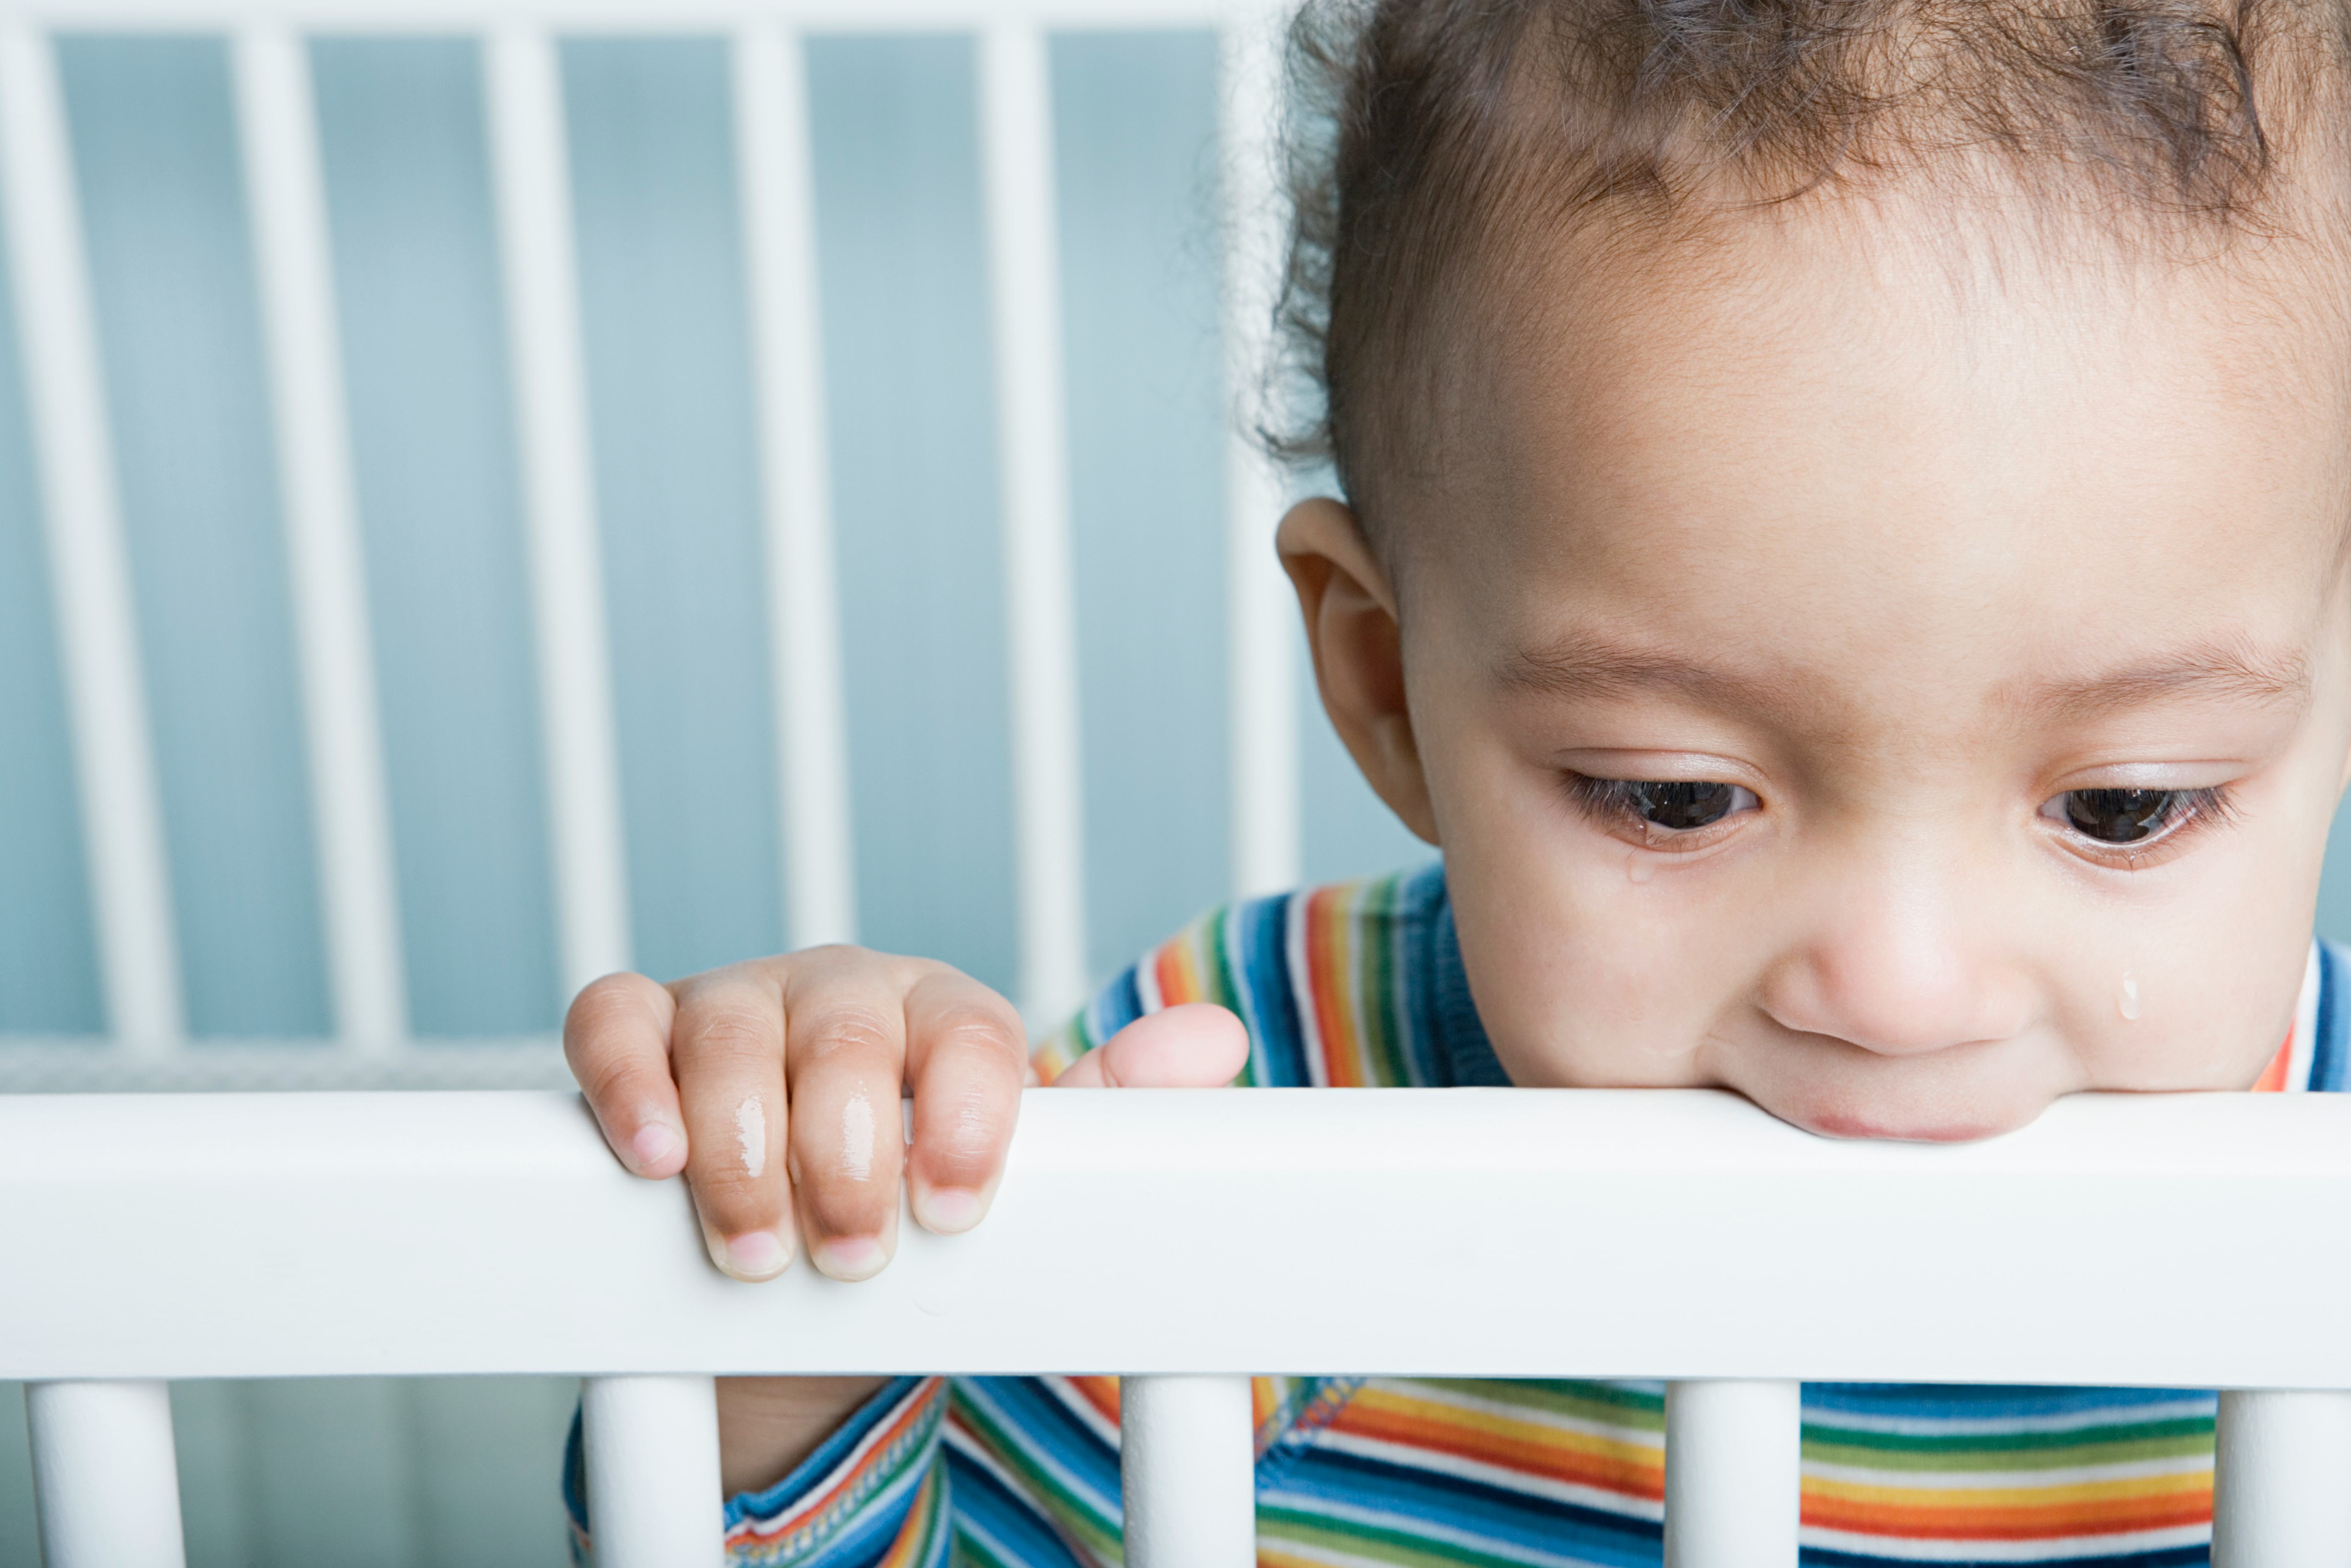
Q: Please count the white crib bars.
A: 11